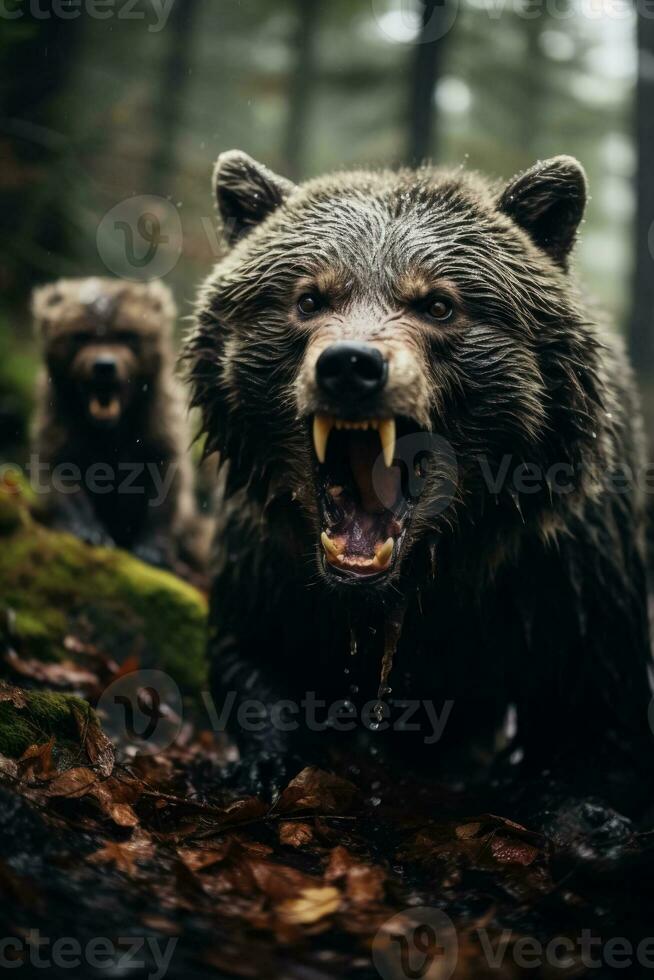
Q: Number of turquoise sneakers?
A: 0